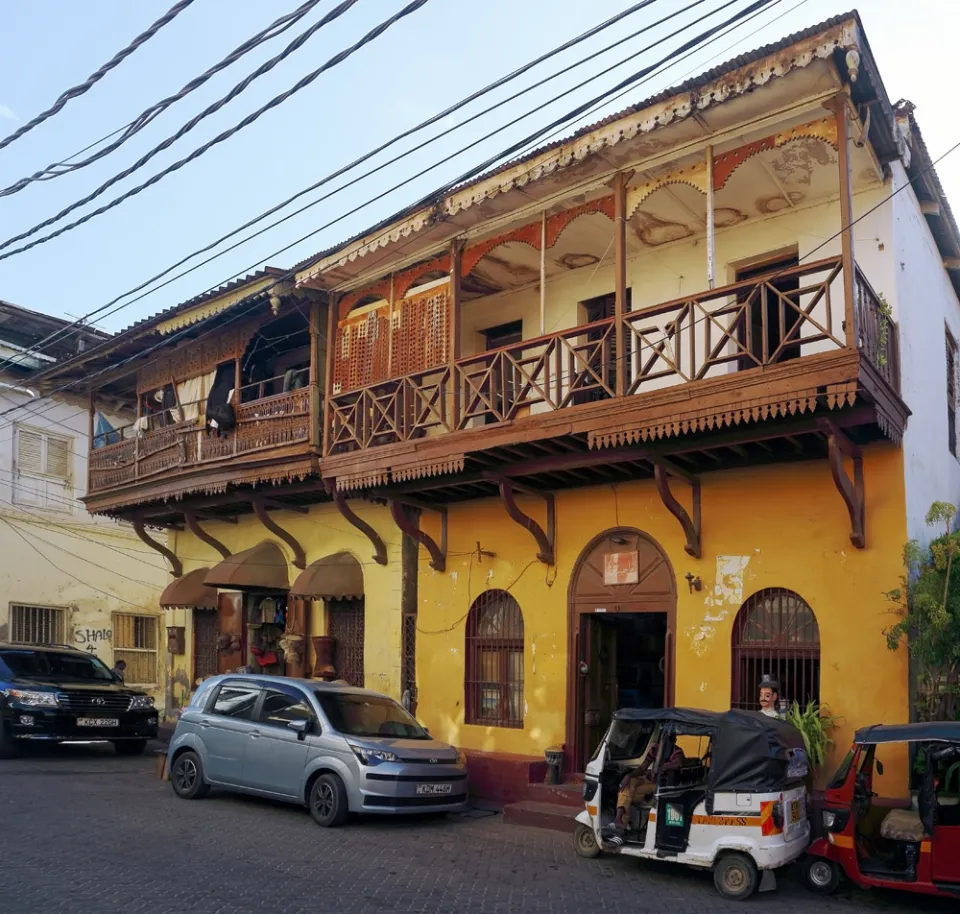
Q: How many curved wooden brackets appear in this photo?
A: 8